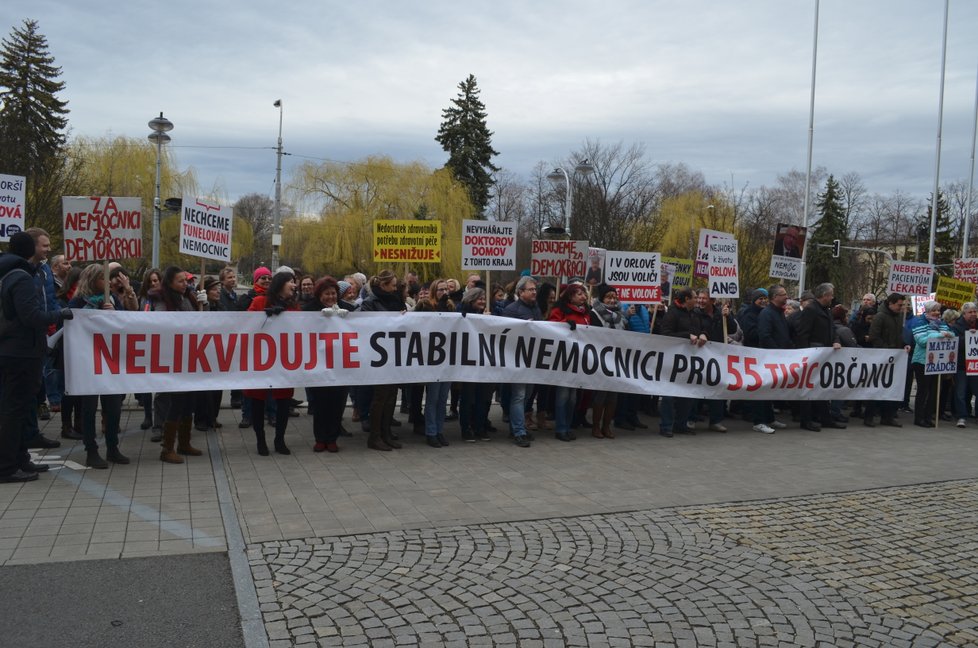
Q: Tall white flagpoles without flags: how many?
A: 3